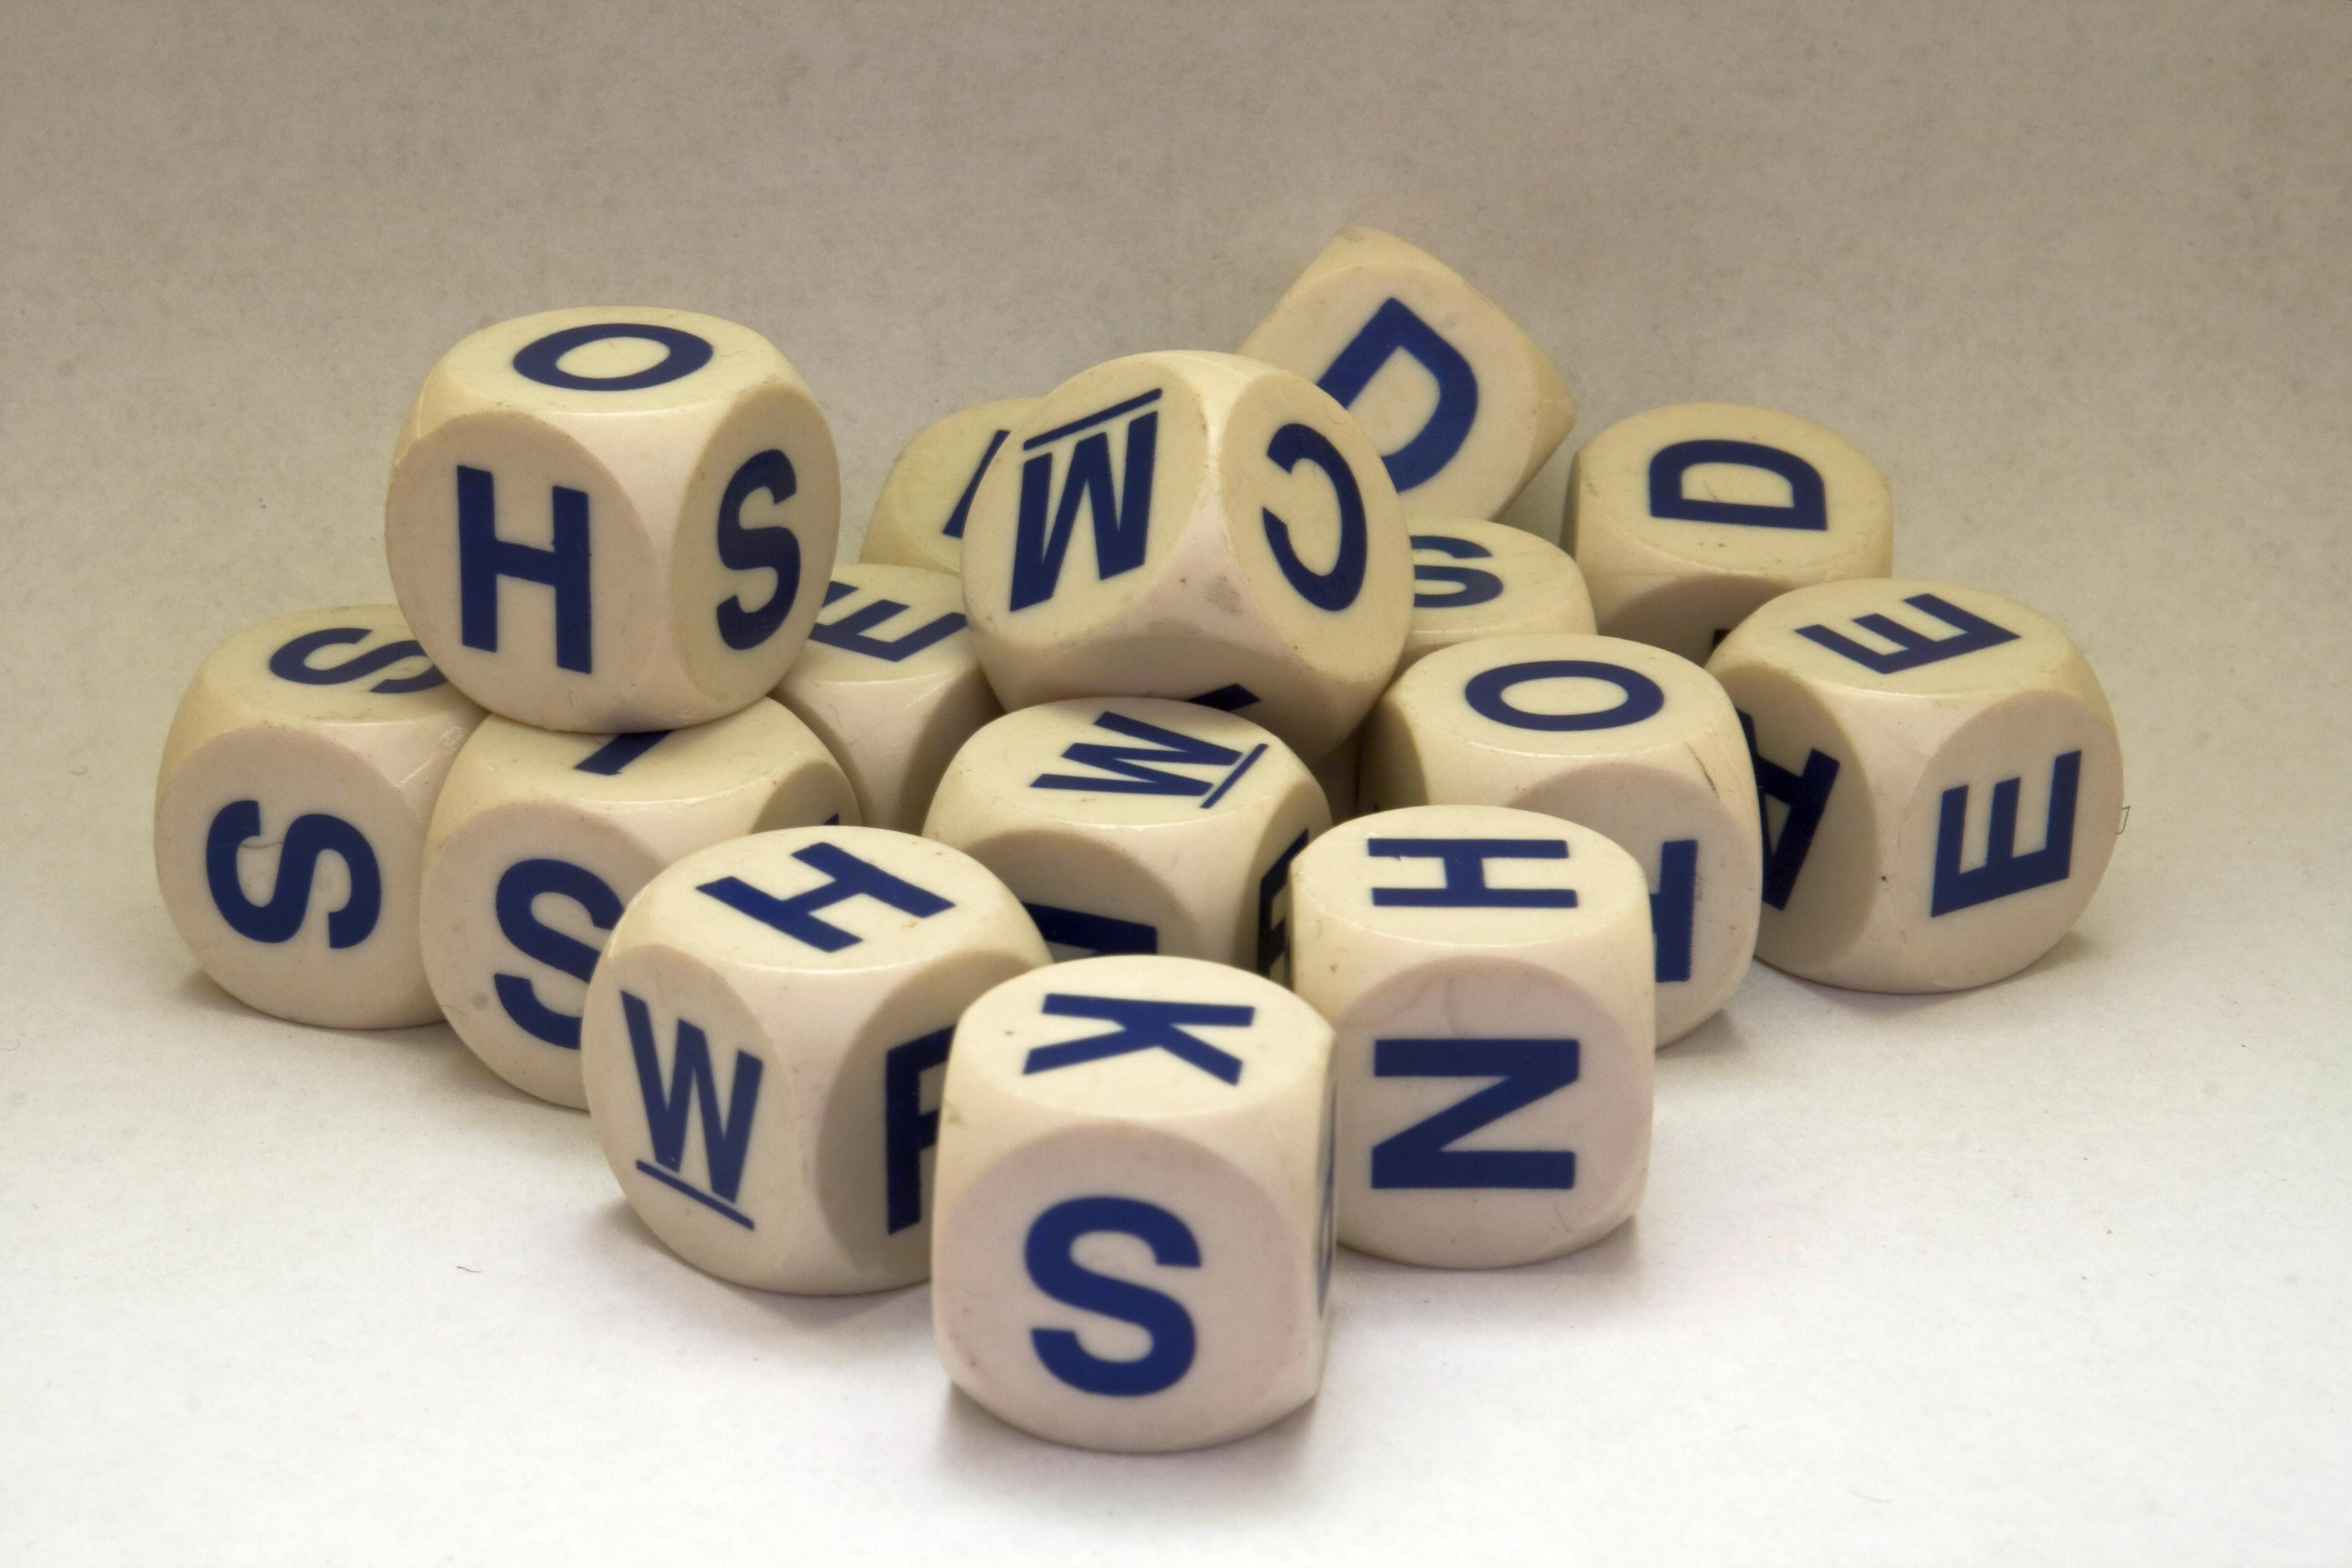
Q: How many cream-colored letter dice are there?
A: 15